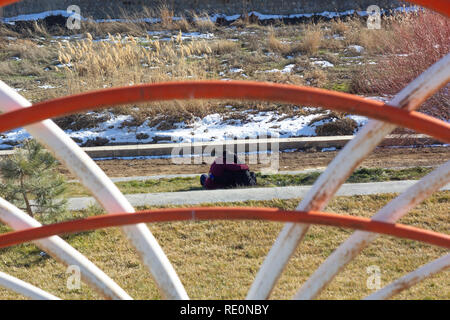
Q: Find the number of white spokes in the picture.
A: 6